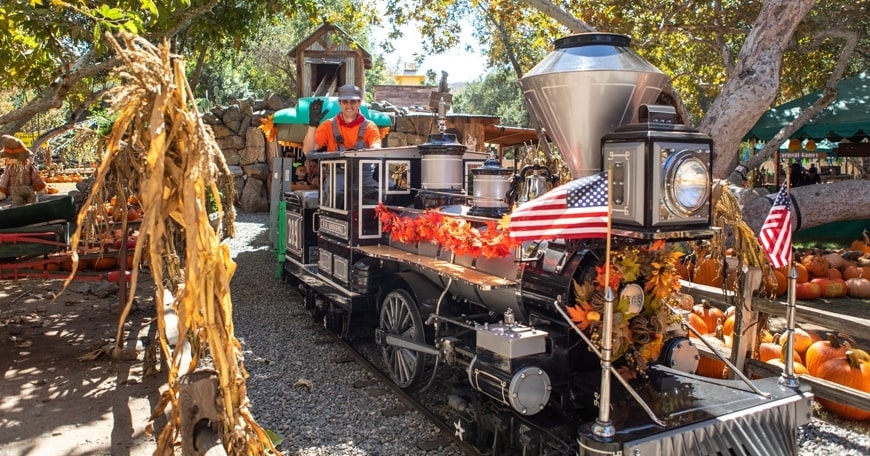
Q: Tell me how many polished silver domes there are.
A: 2